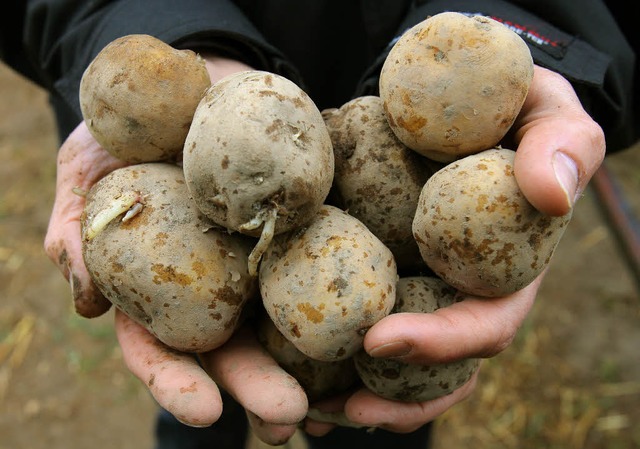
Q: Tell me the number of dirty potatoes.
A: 9